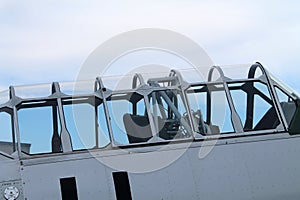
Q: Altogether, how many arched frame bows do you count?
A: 7